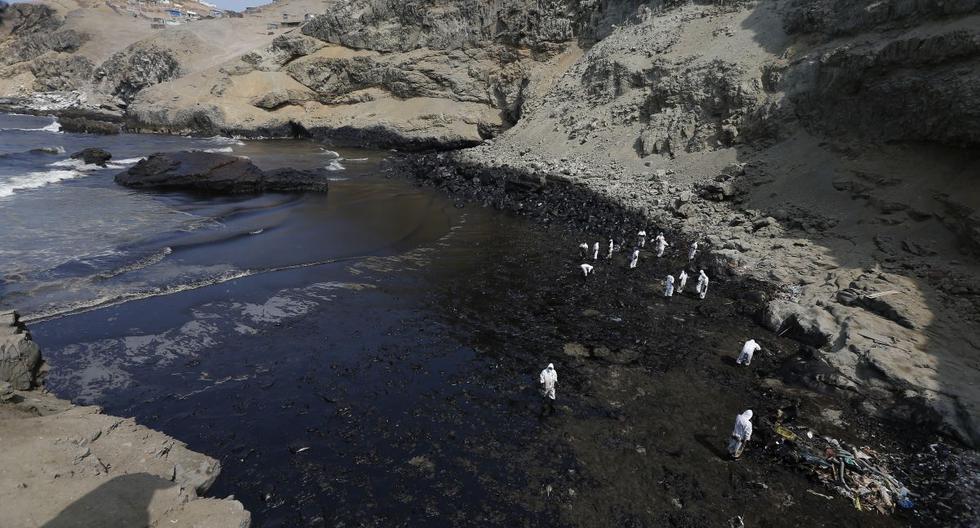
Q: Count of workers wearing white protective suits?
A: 14